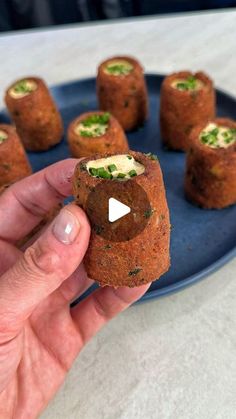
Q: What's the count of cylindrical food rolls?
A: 7